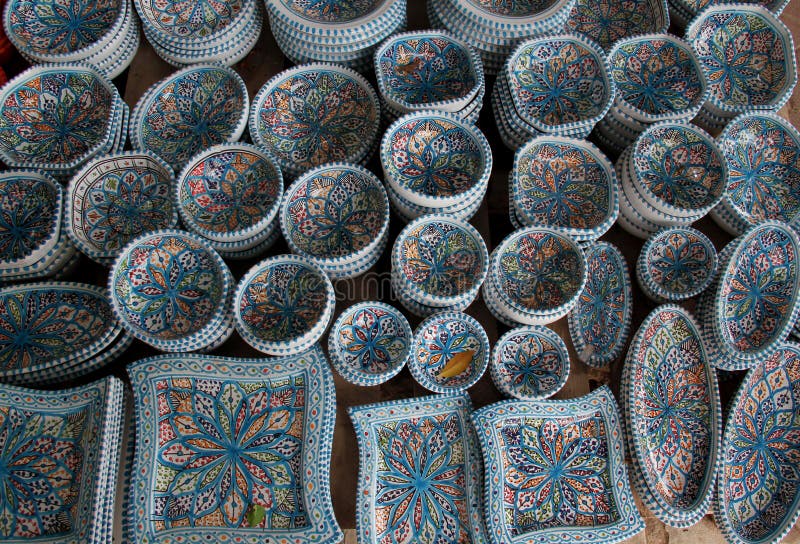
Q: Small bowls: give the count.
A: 4